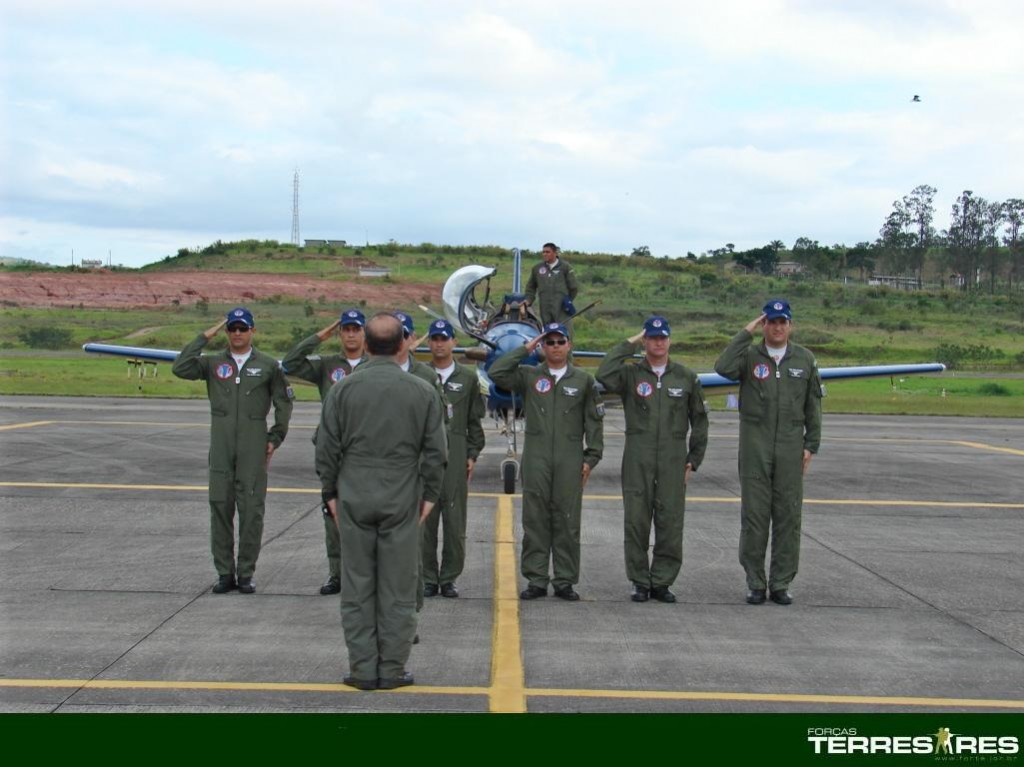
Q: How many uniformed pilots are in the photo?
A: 9